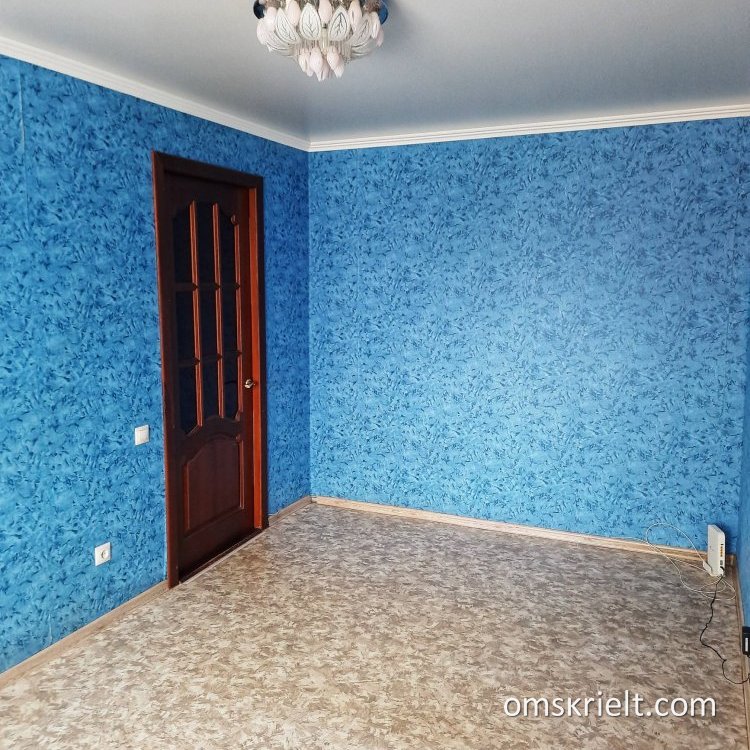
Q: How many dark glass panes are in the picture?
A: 9